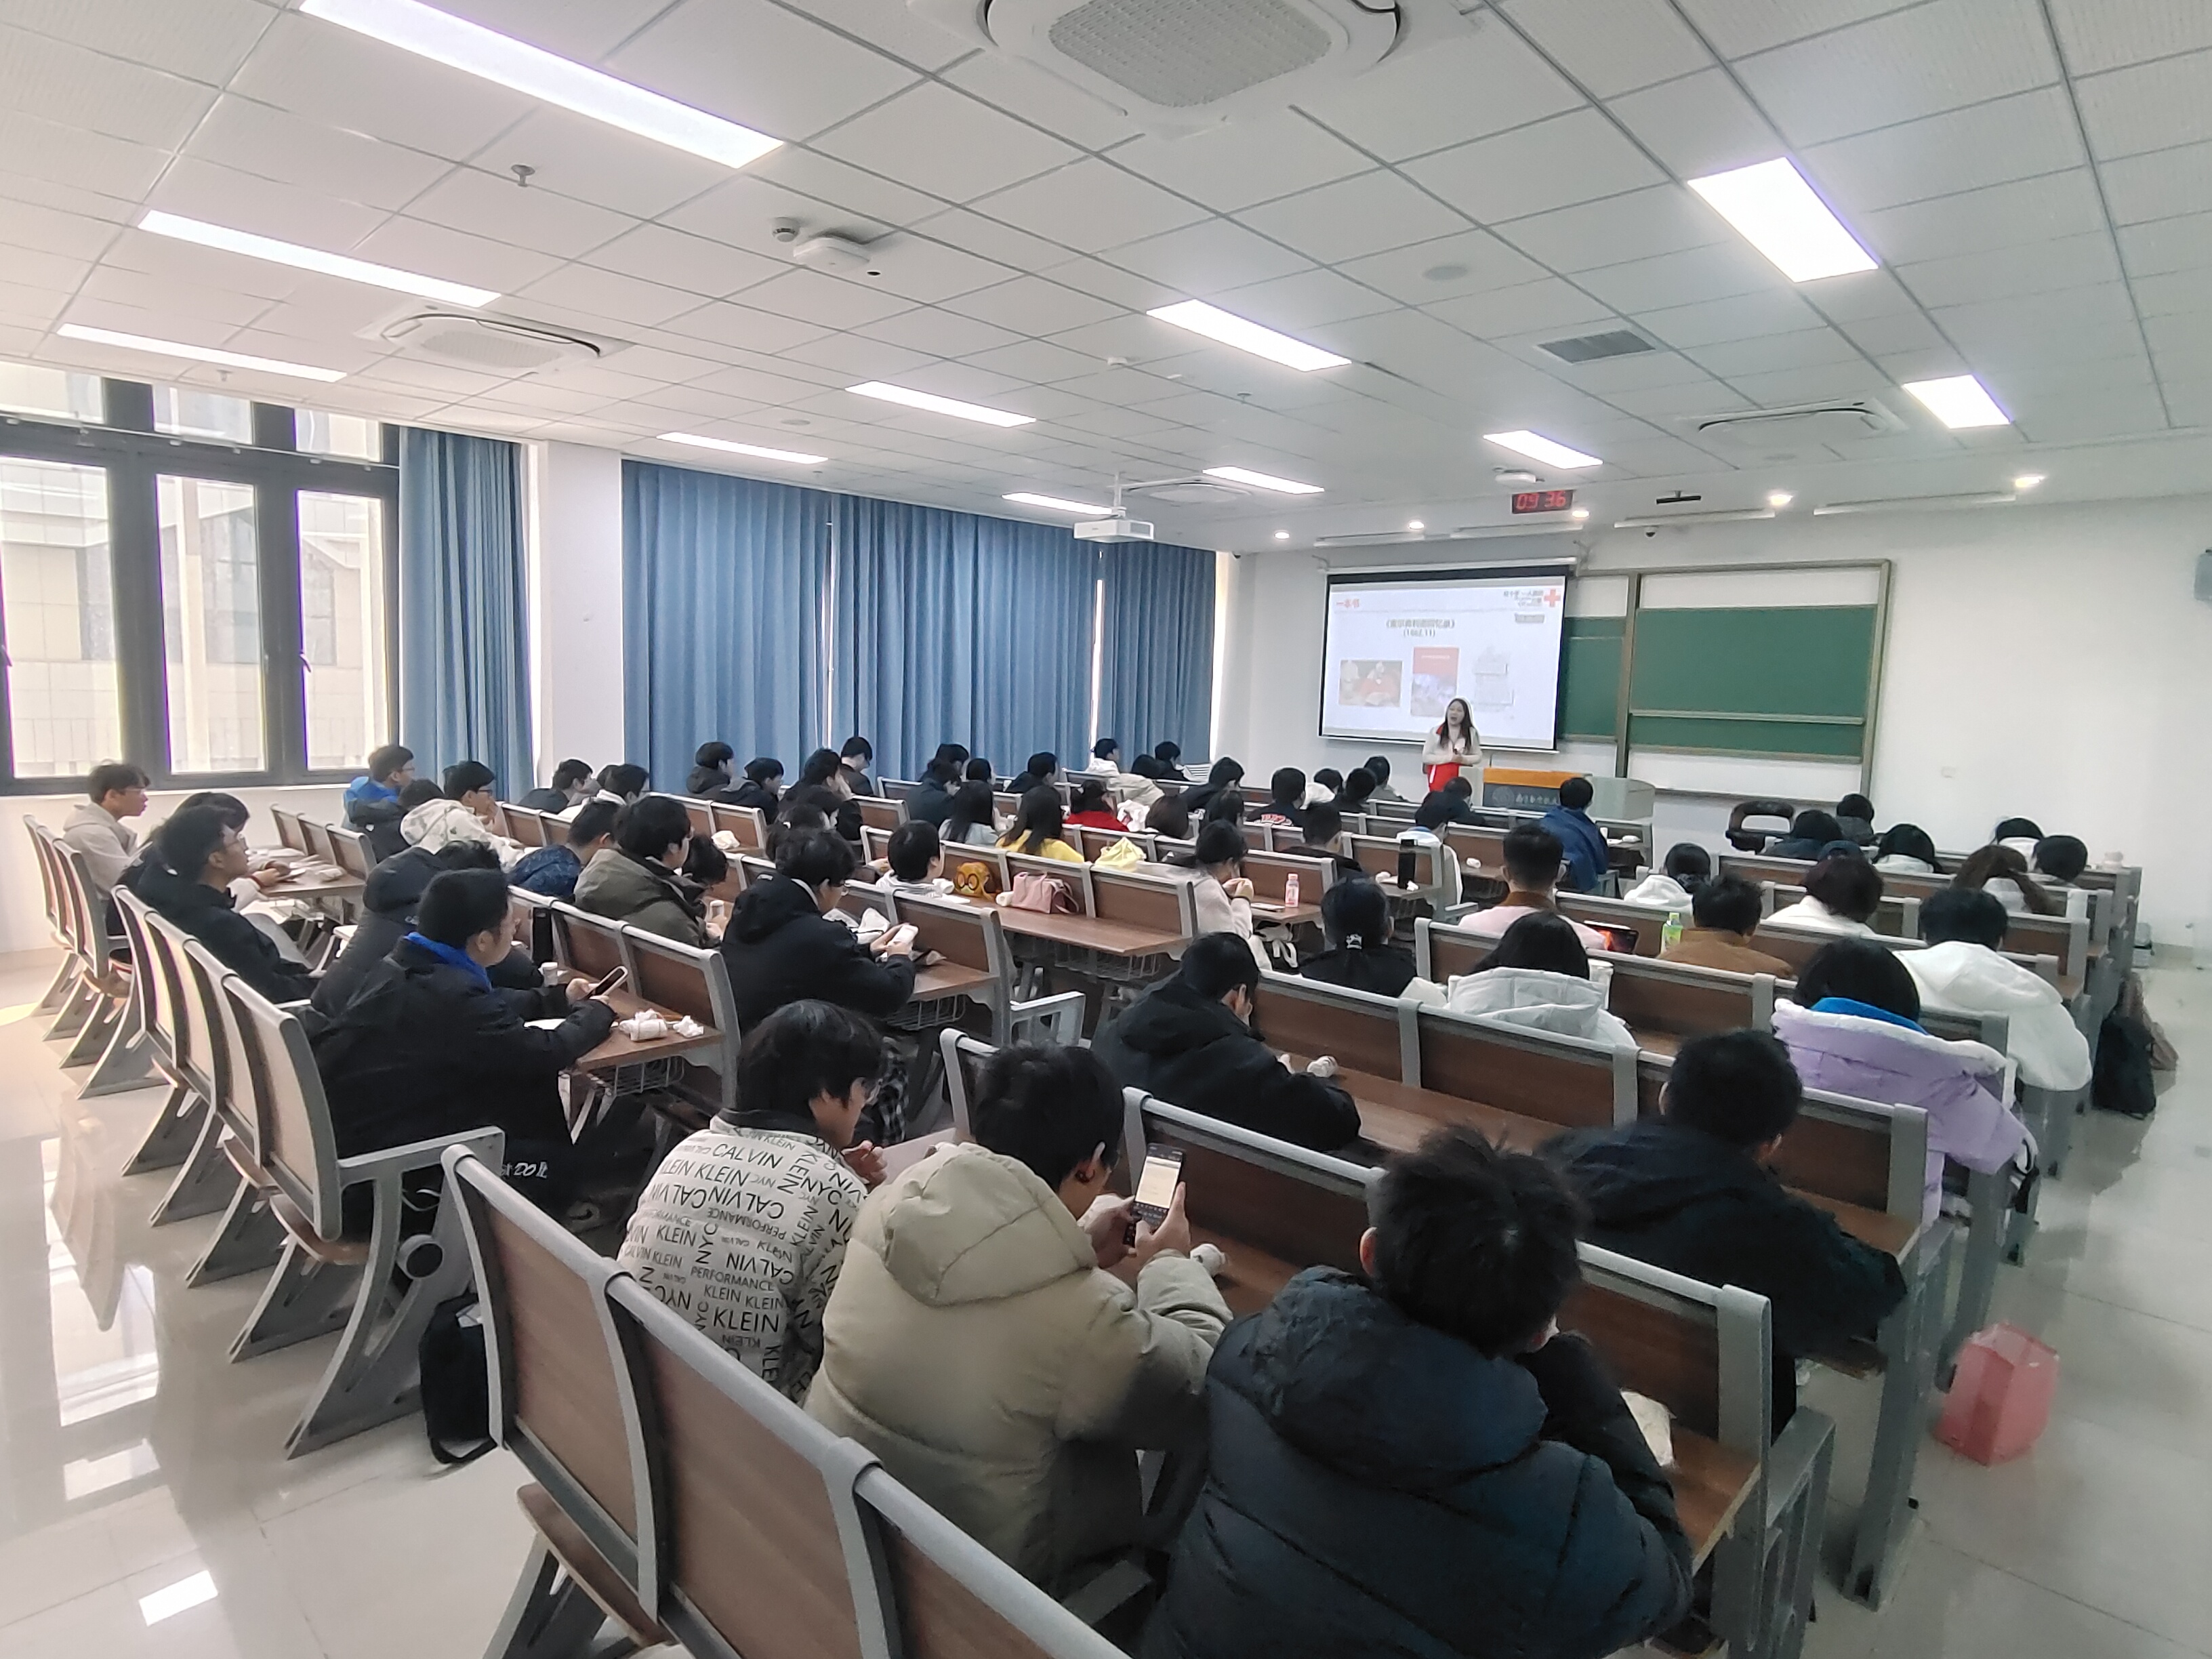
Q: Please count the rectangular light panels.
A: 11